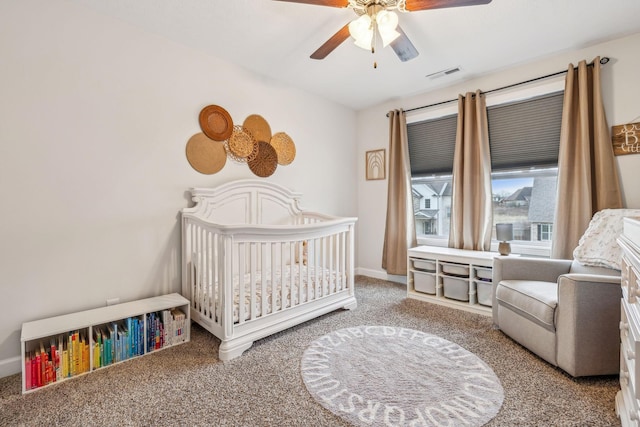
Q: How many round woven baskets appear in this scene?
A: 6